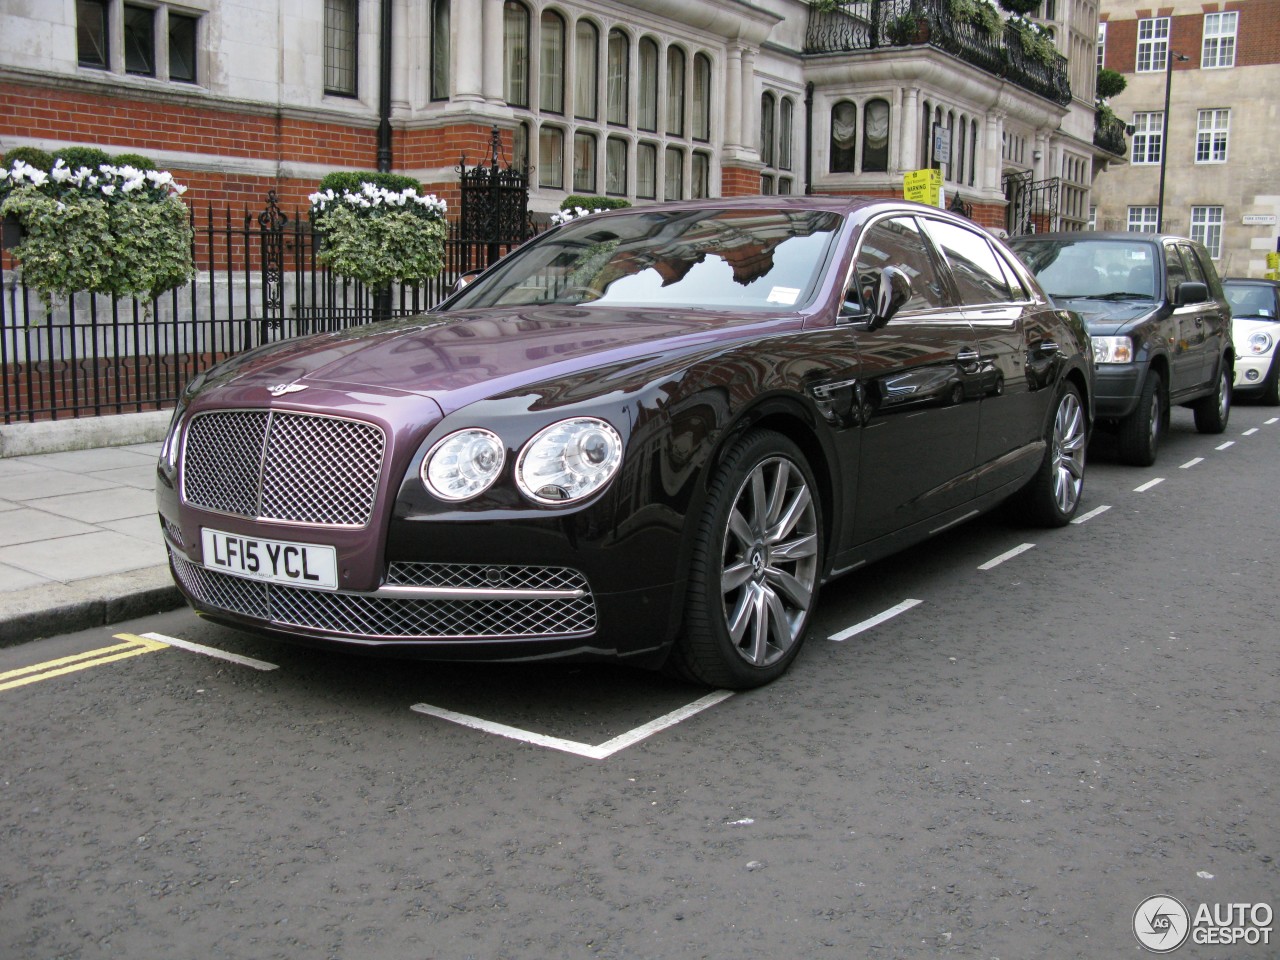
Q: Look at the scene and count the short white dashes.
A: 8